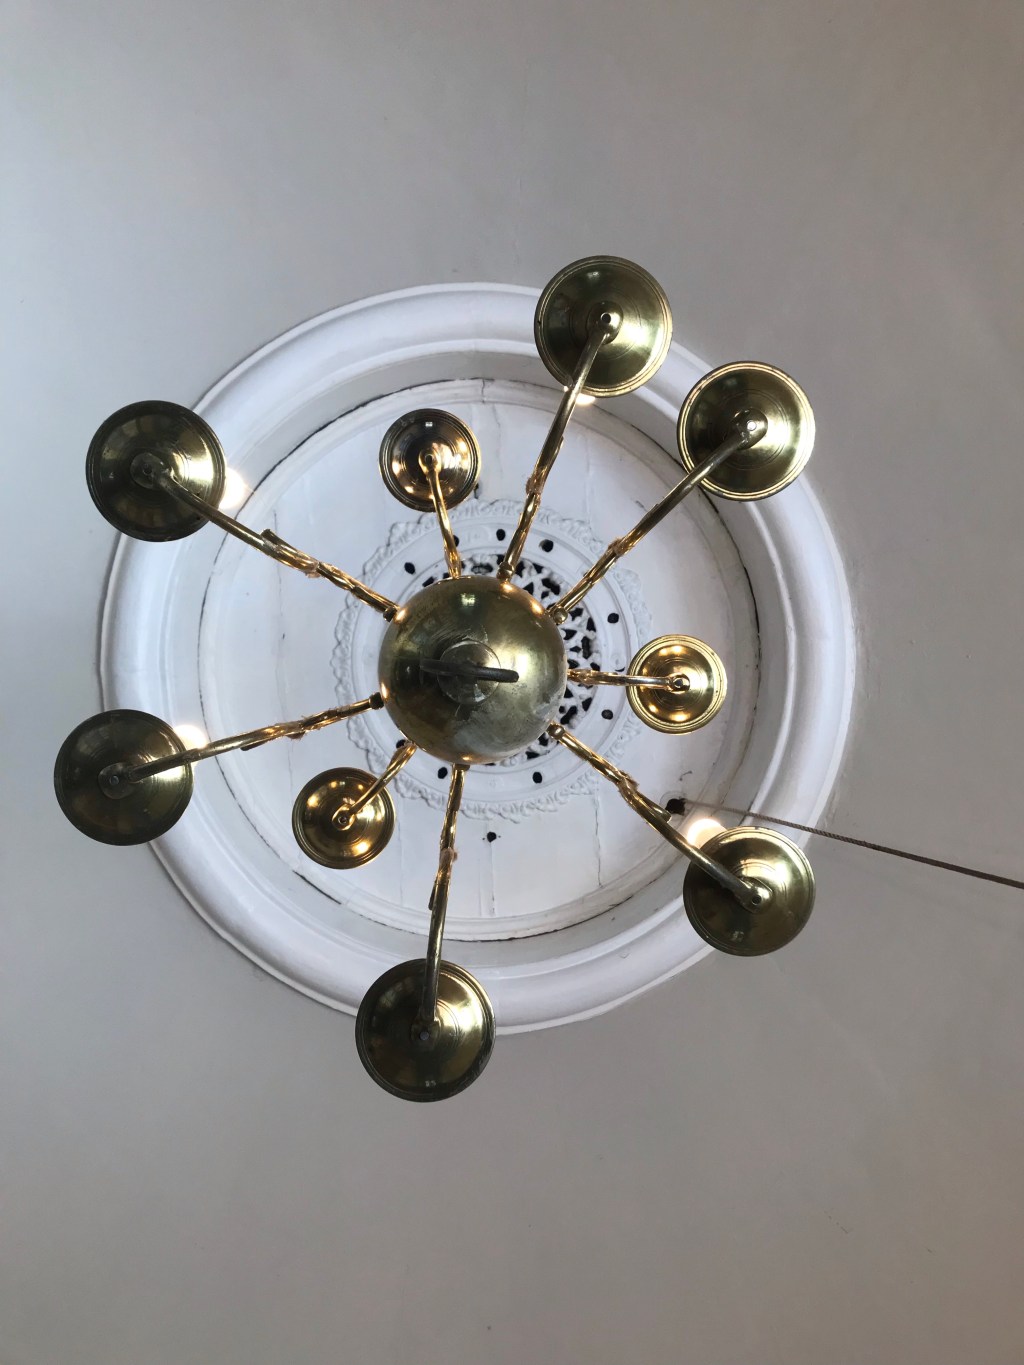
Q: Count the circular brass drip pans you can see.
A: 9